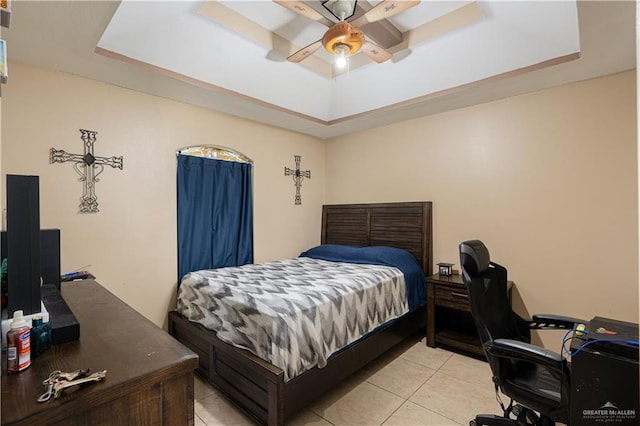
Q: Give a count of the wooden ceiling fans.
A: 1